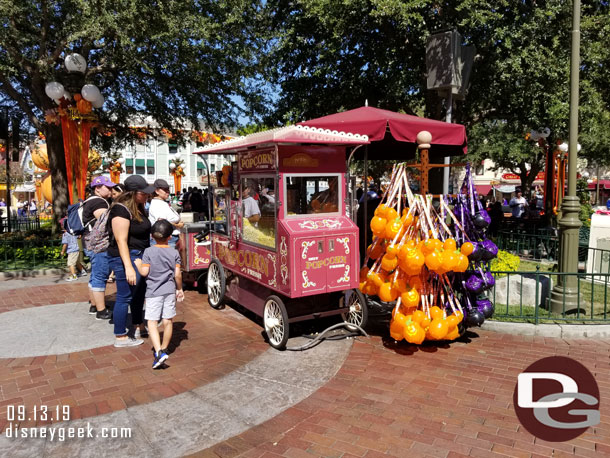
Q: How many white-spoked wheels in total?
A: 3